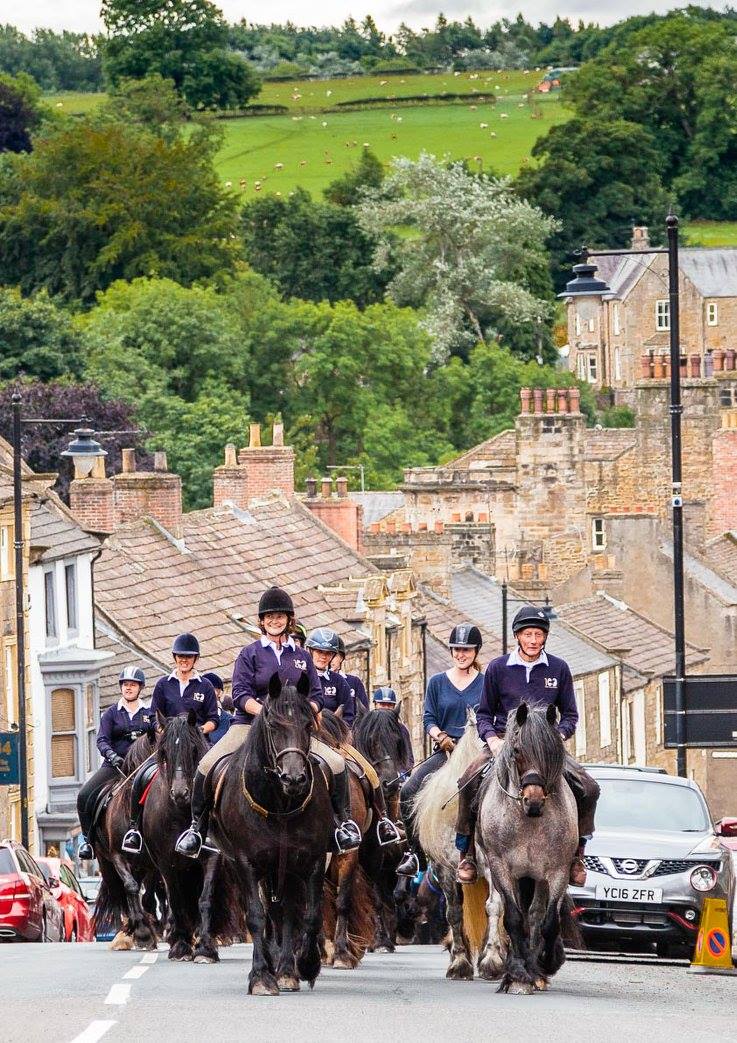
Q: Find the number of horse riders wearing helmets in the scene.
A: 10